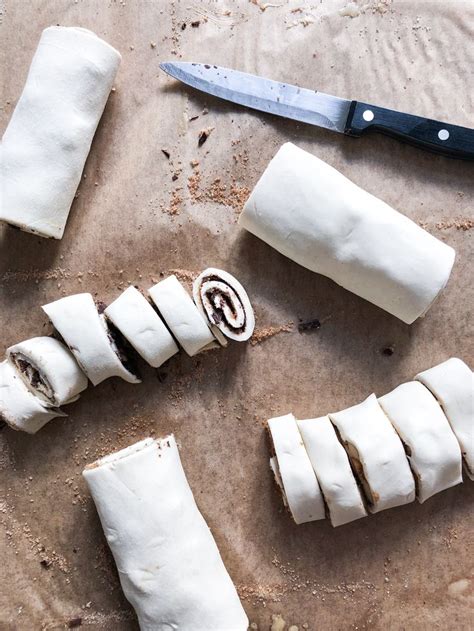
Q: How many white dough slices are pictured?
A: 11